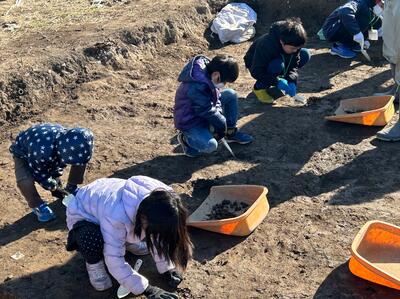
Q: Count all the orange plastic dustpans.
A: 3